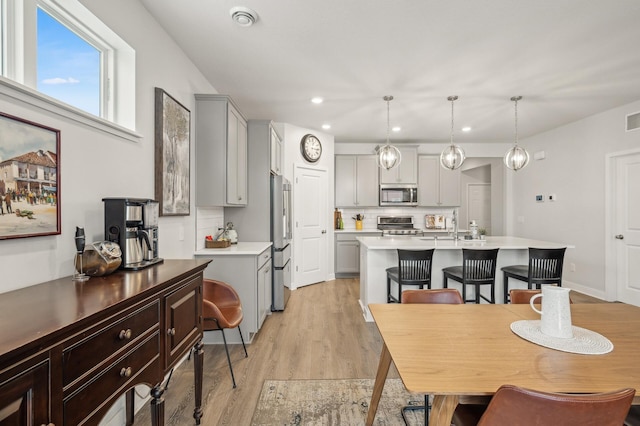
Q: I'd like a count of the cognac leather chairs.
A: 4